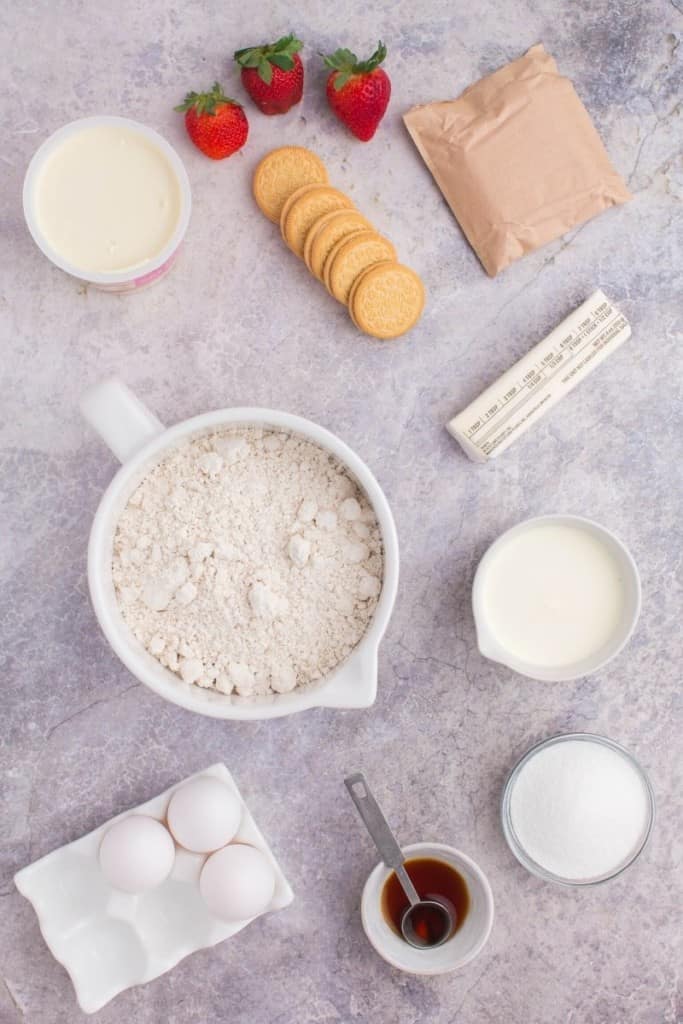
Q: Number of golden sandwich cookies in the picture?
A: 5